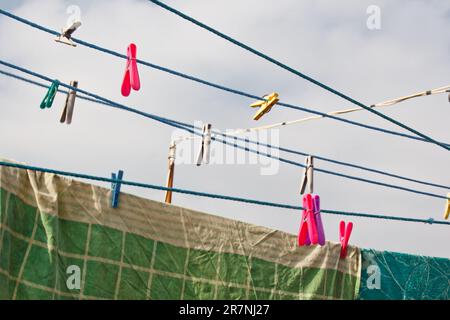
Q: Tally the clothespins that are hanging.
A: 12